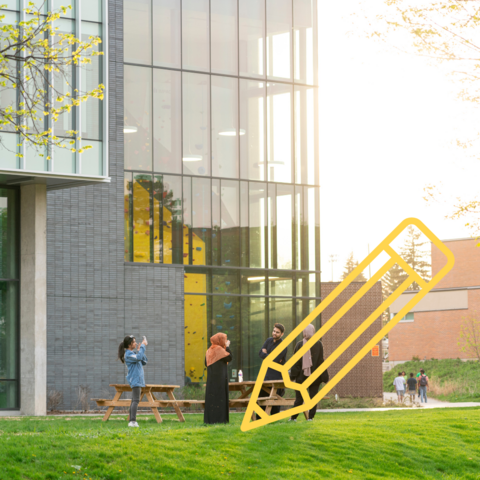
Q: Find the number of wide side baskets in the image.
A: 0